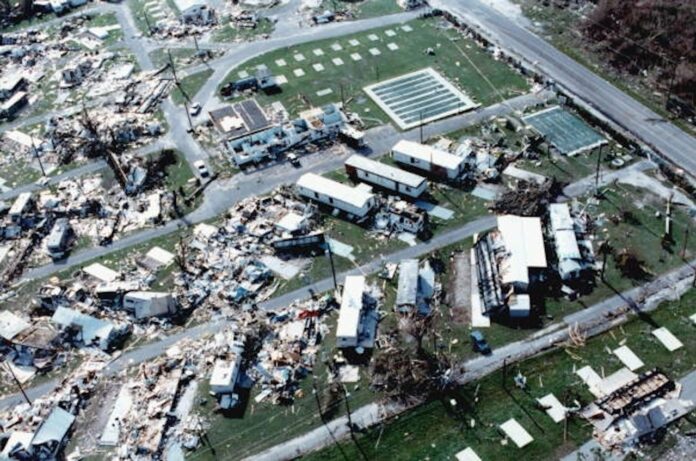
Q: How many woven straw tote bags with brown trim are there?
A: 0